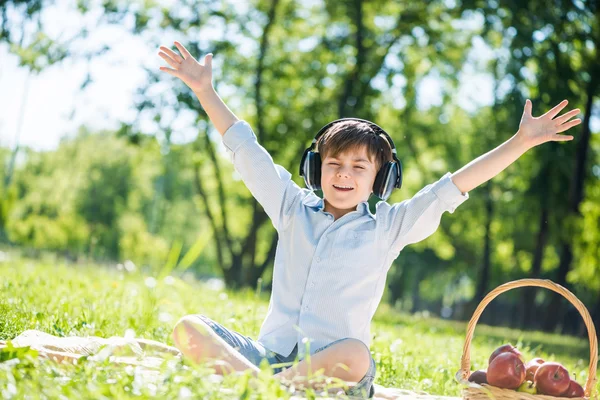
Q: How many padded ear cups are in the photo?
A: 2